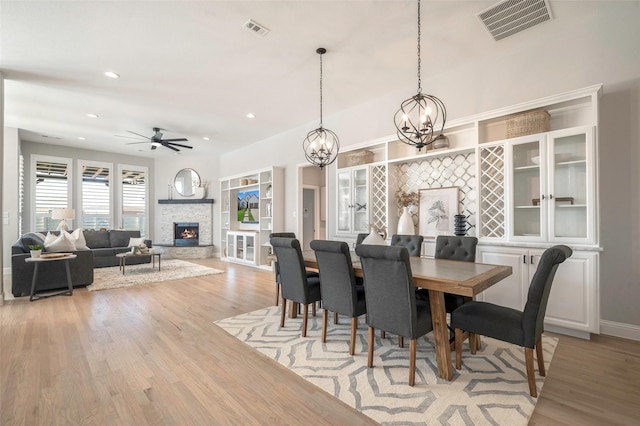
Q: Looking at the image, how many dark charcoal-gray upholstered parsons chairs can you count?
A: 8